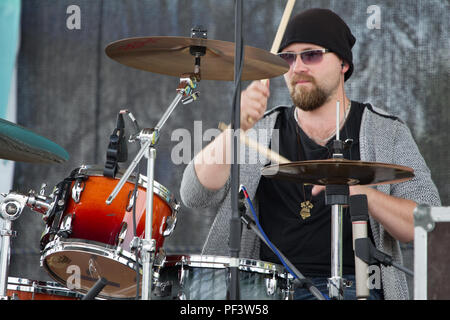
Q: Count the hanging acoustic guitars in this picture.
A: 0